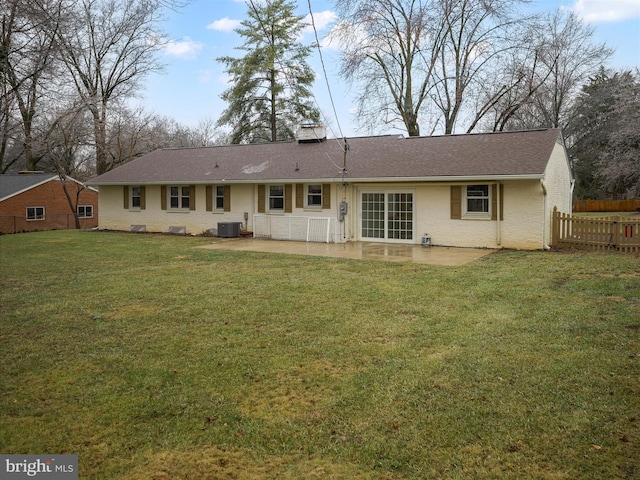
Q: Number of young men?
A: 0